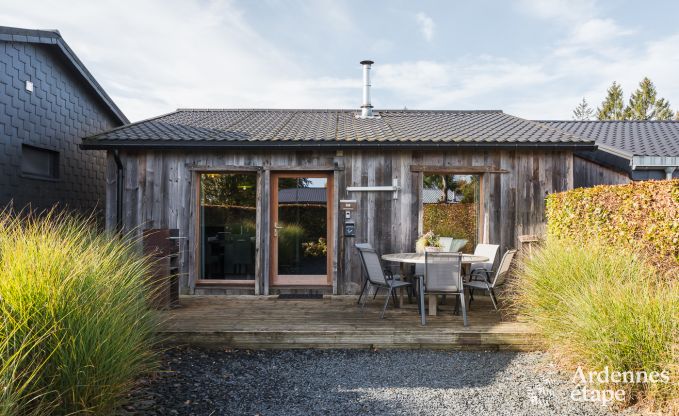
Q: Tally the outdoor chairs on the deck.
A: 6